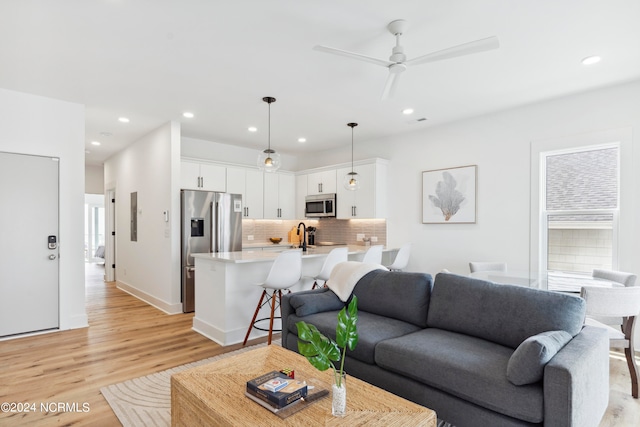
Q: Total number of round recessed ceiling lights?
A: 7